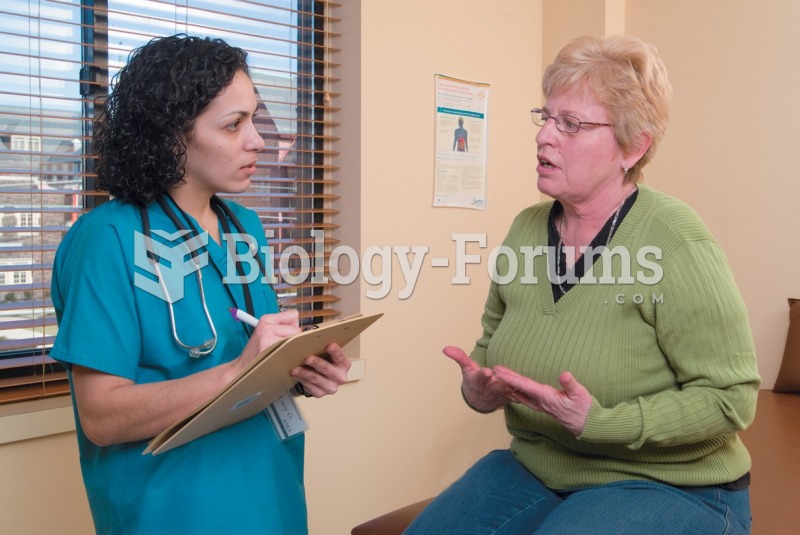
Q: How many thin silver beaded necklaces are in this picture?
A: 1